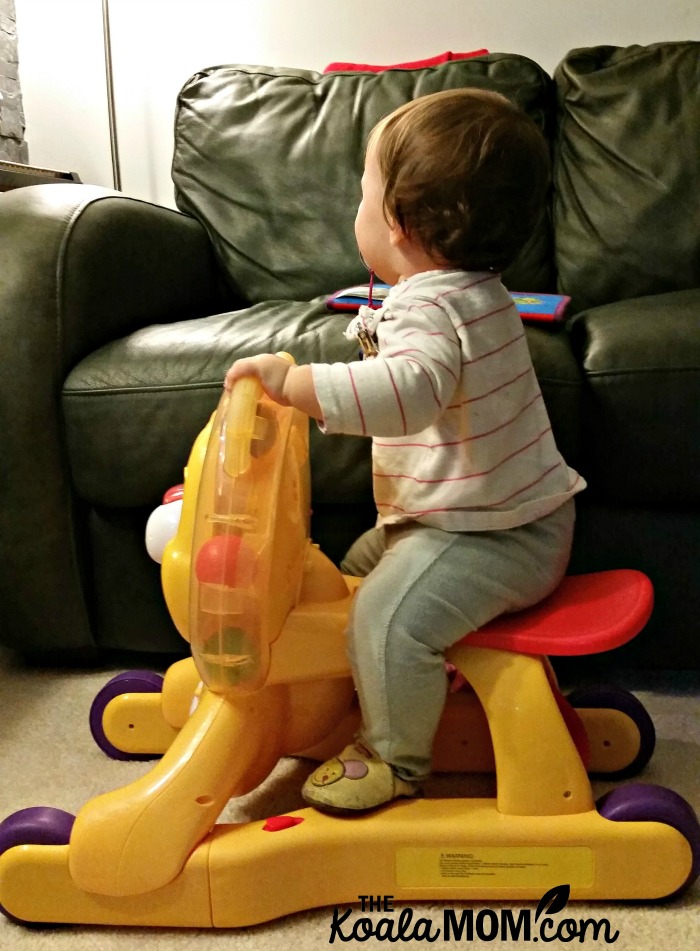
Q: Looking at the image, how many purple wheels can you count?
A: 4